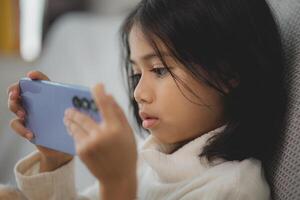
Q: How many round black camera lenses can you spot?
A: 3